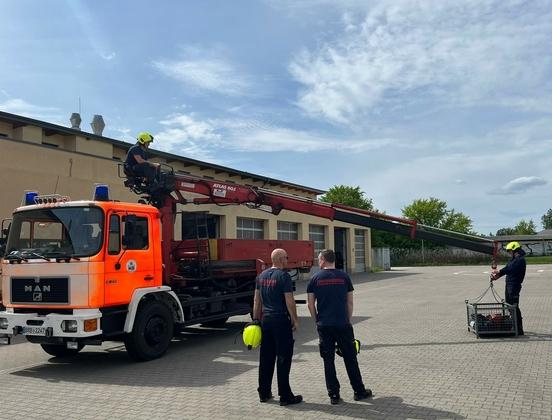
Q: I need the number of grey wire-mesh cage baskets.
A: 1